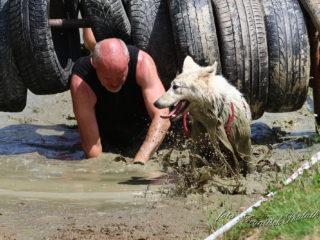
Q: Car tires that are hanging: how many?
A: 7